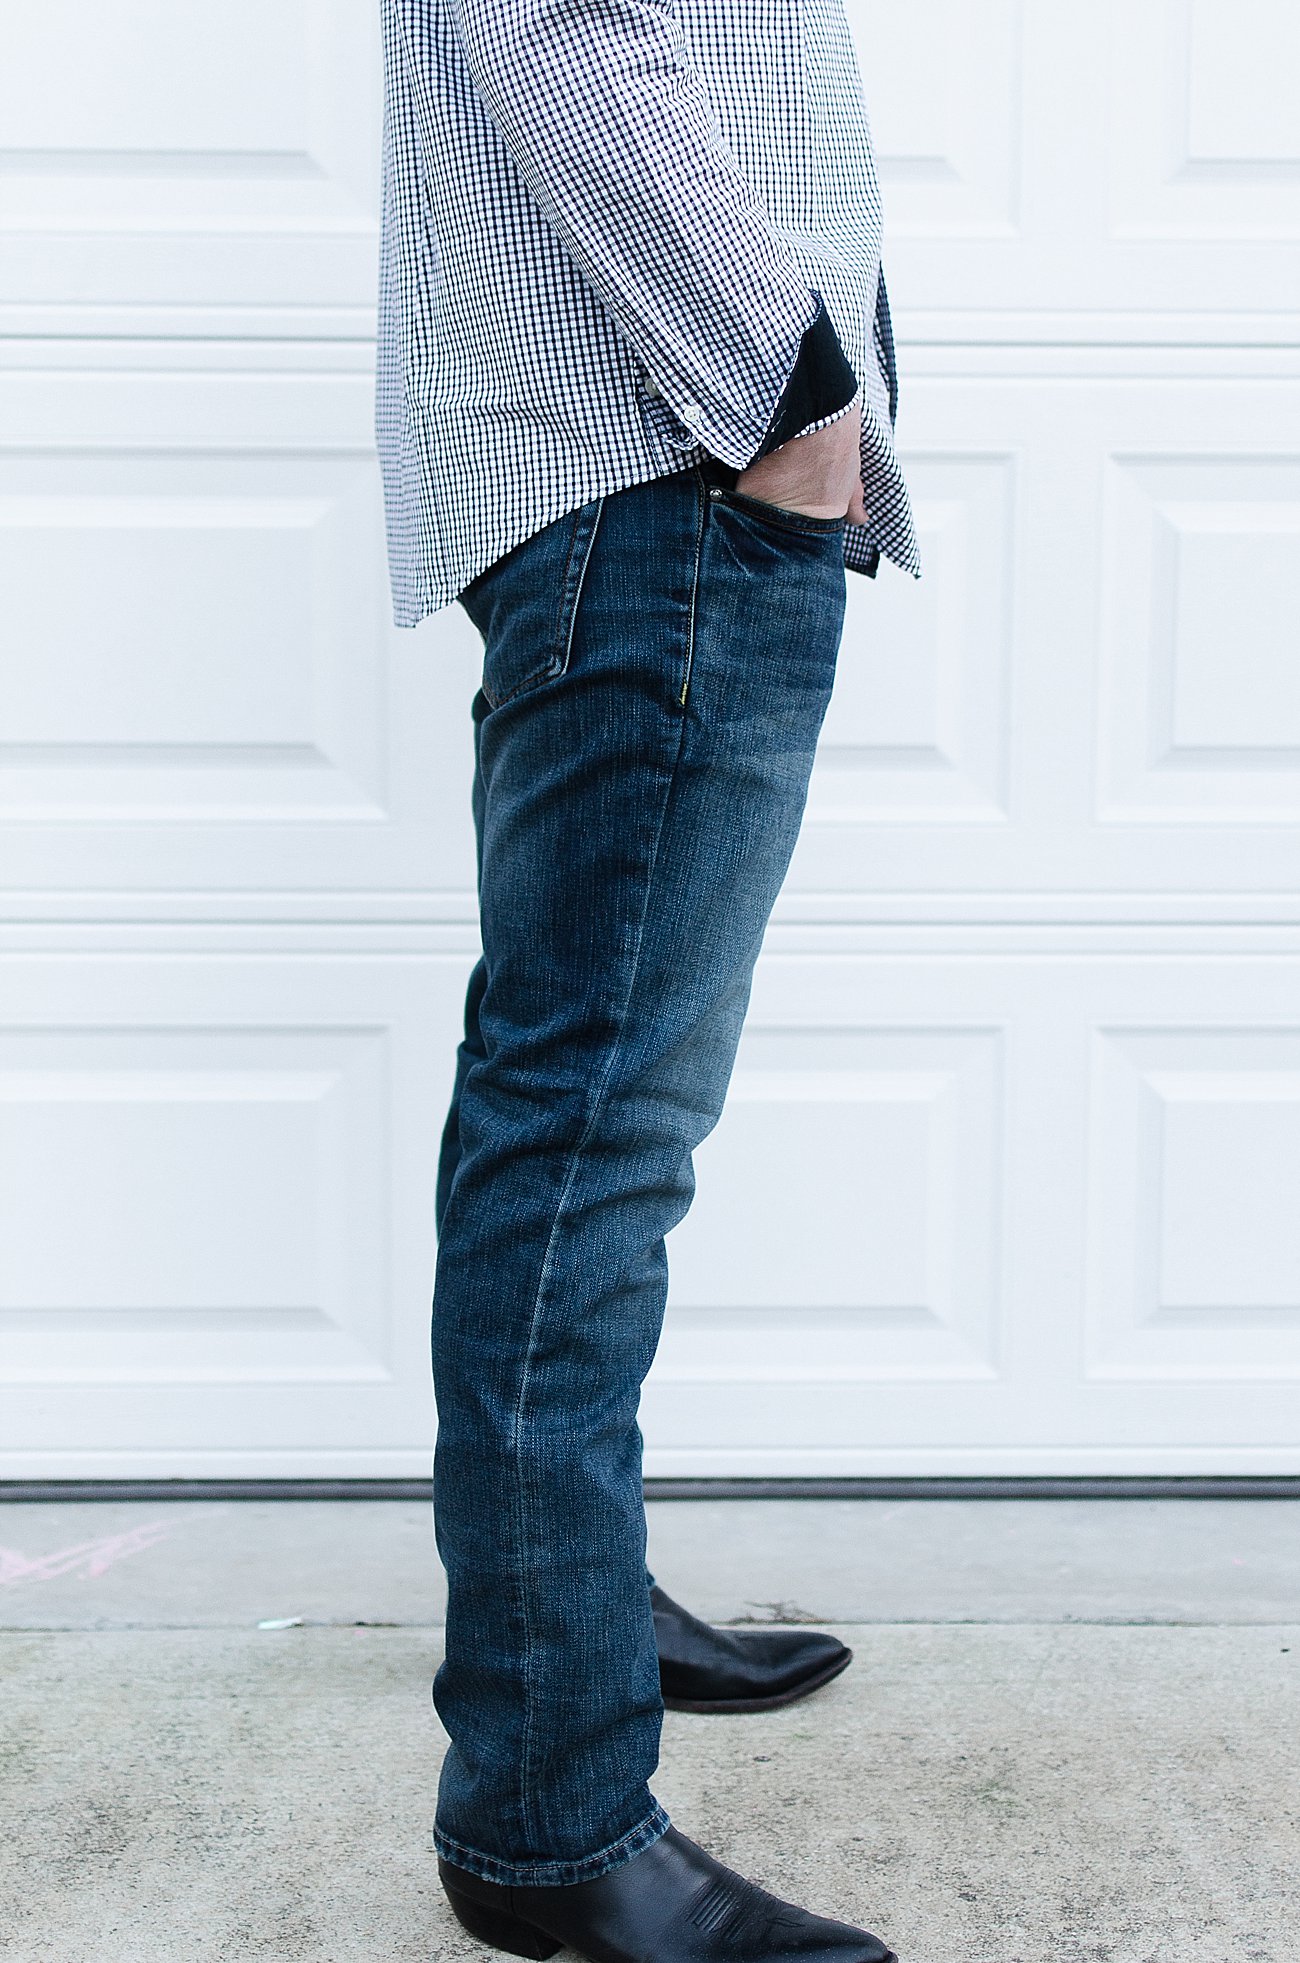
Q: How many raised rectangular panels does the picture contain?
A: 9